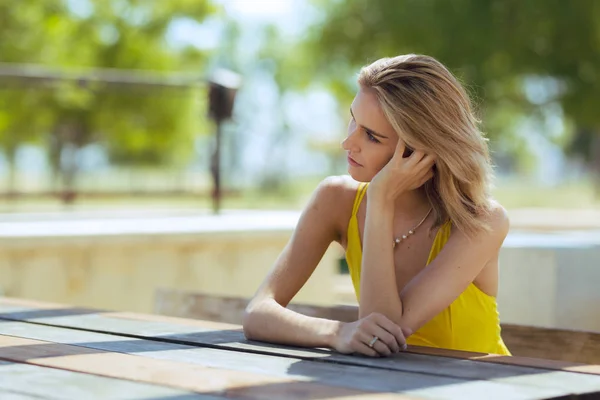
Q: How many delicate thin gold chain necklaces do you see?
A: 1